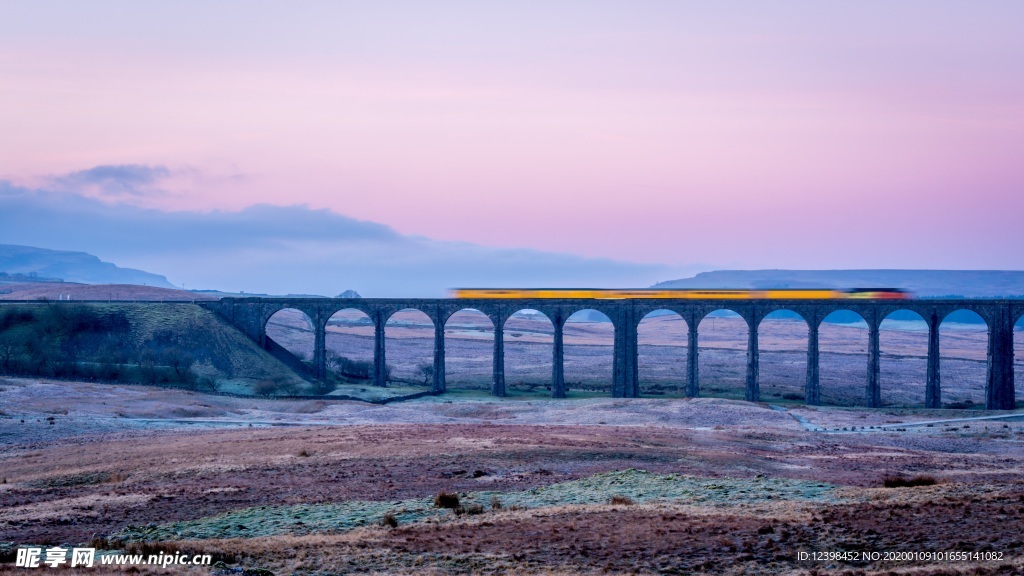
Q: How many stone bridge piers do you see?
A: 12